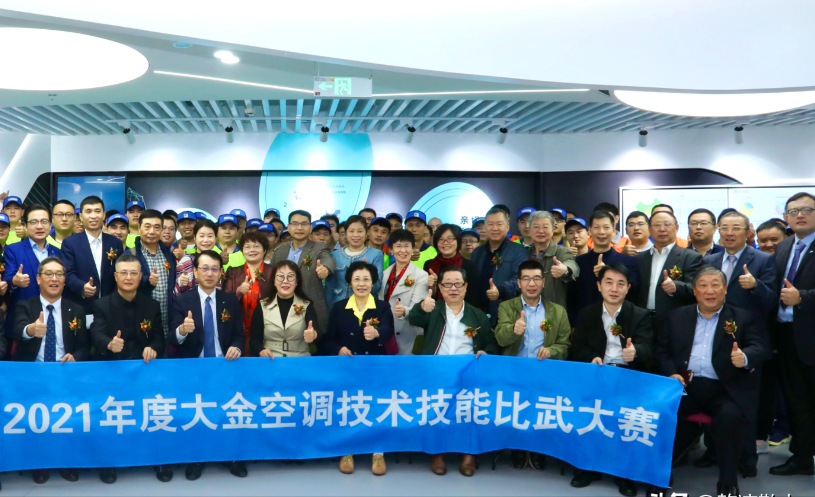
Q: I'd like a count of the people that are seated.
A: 9